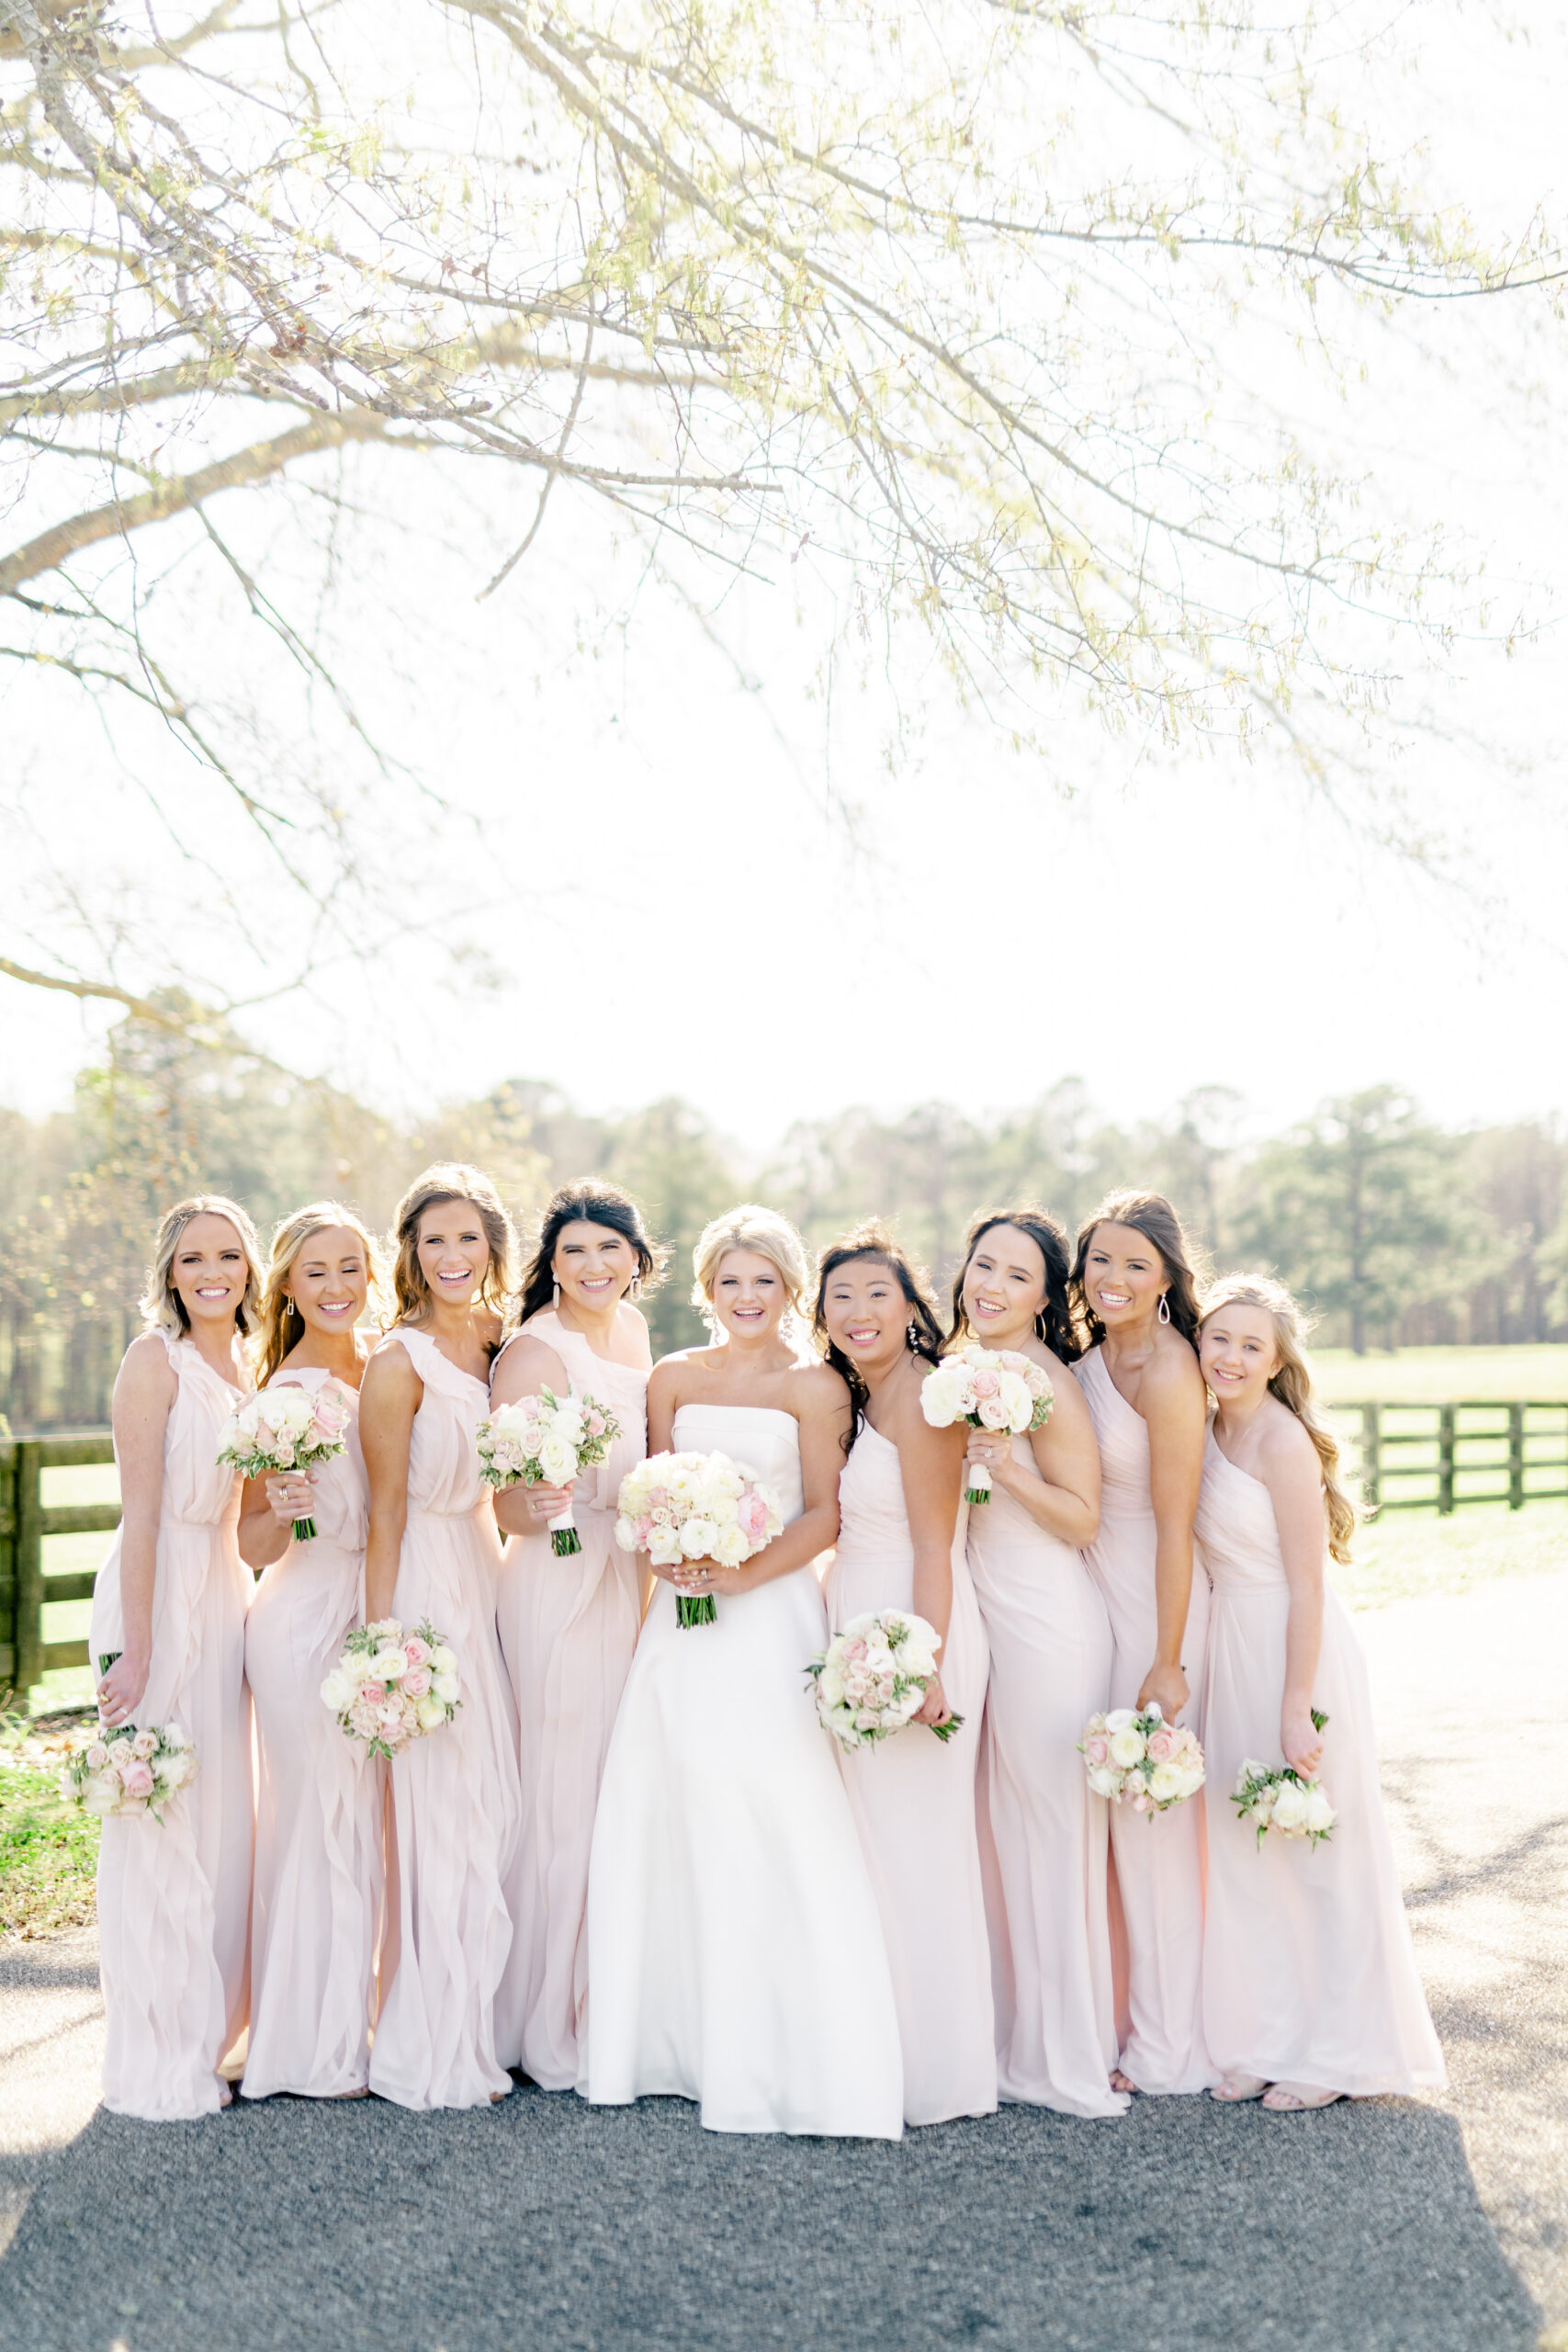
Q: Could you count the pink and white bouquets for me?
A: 9